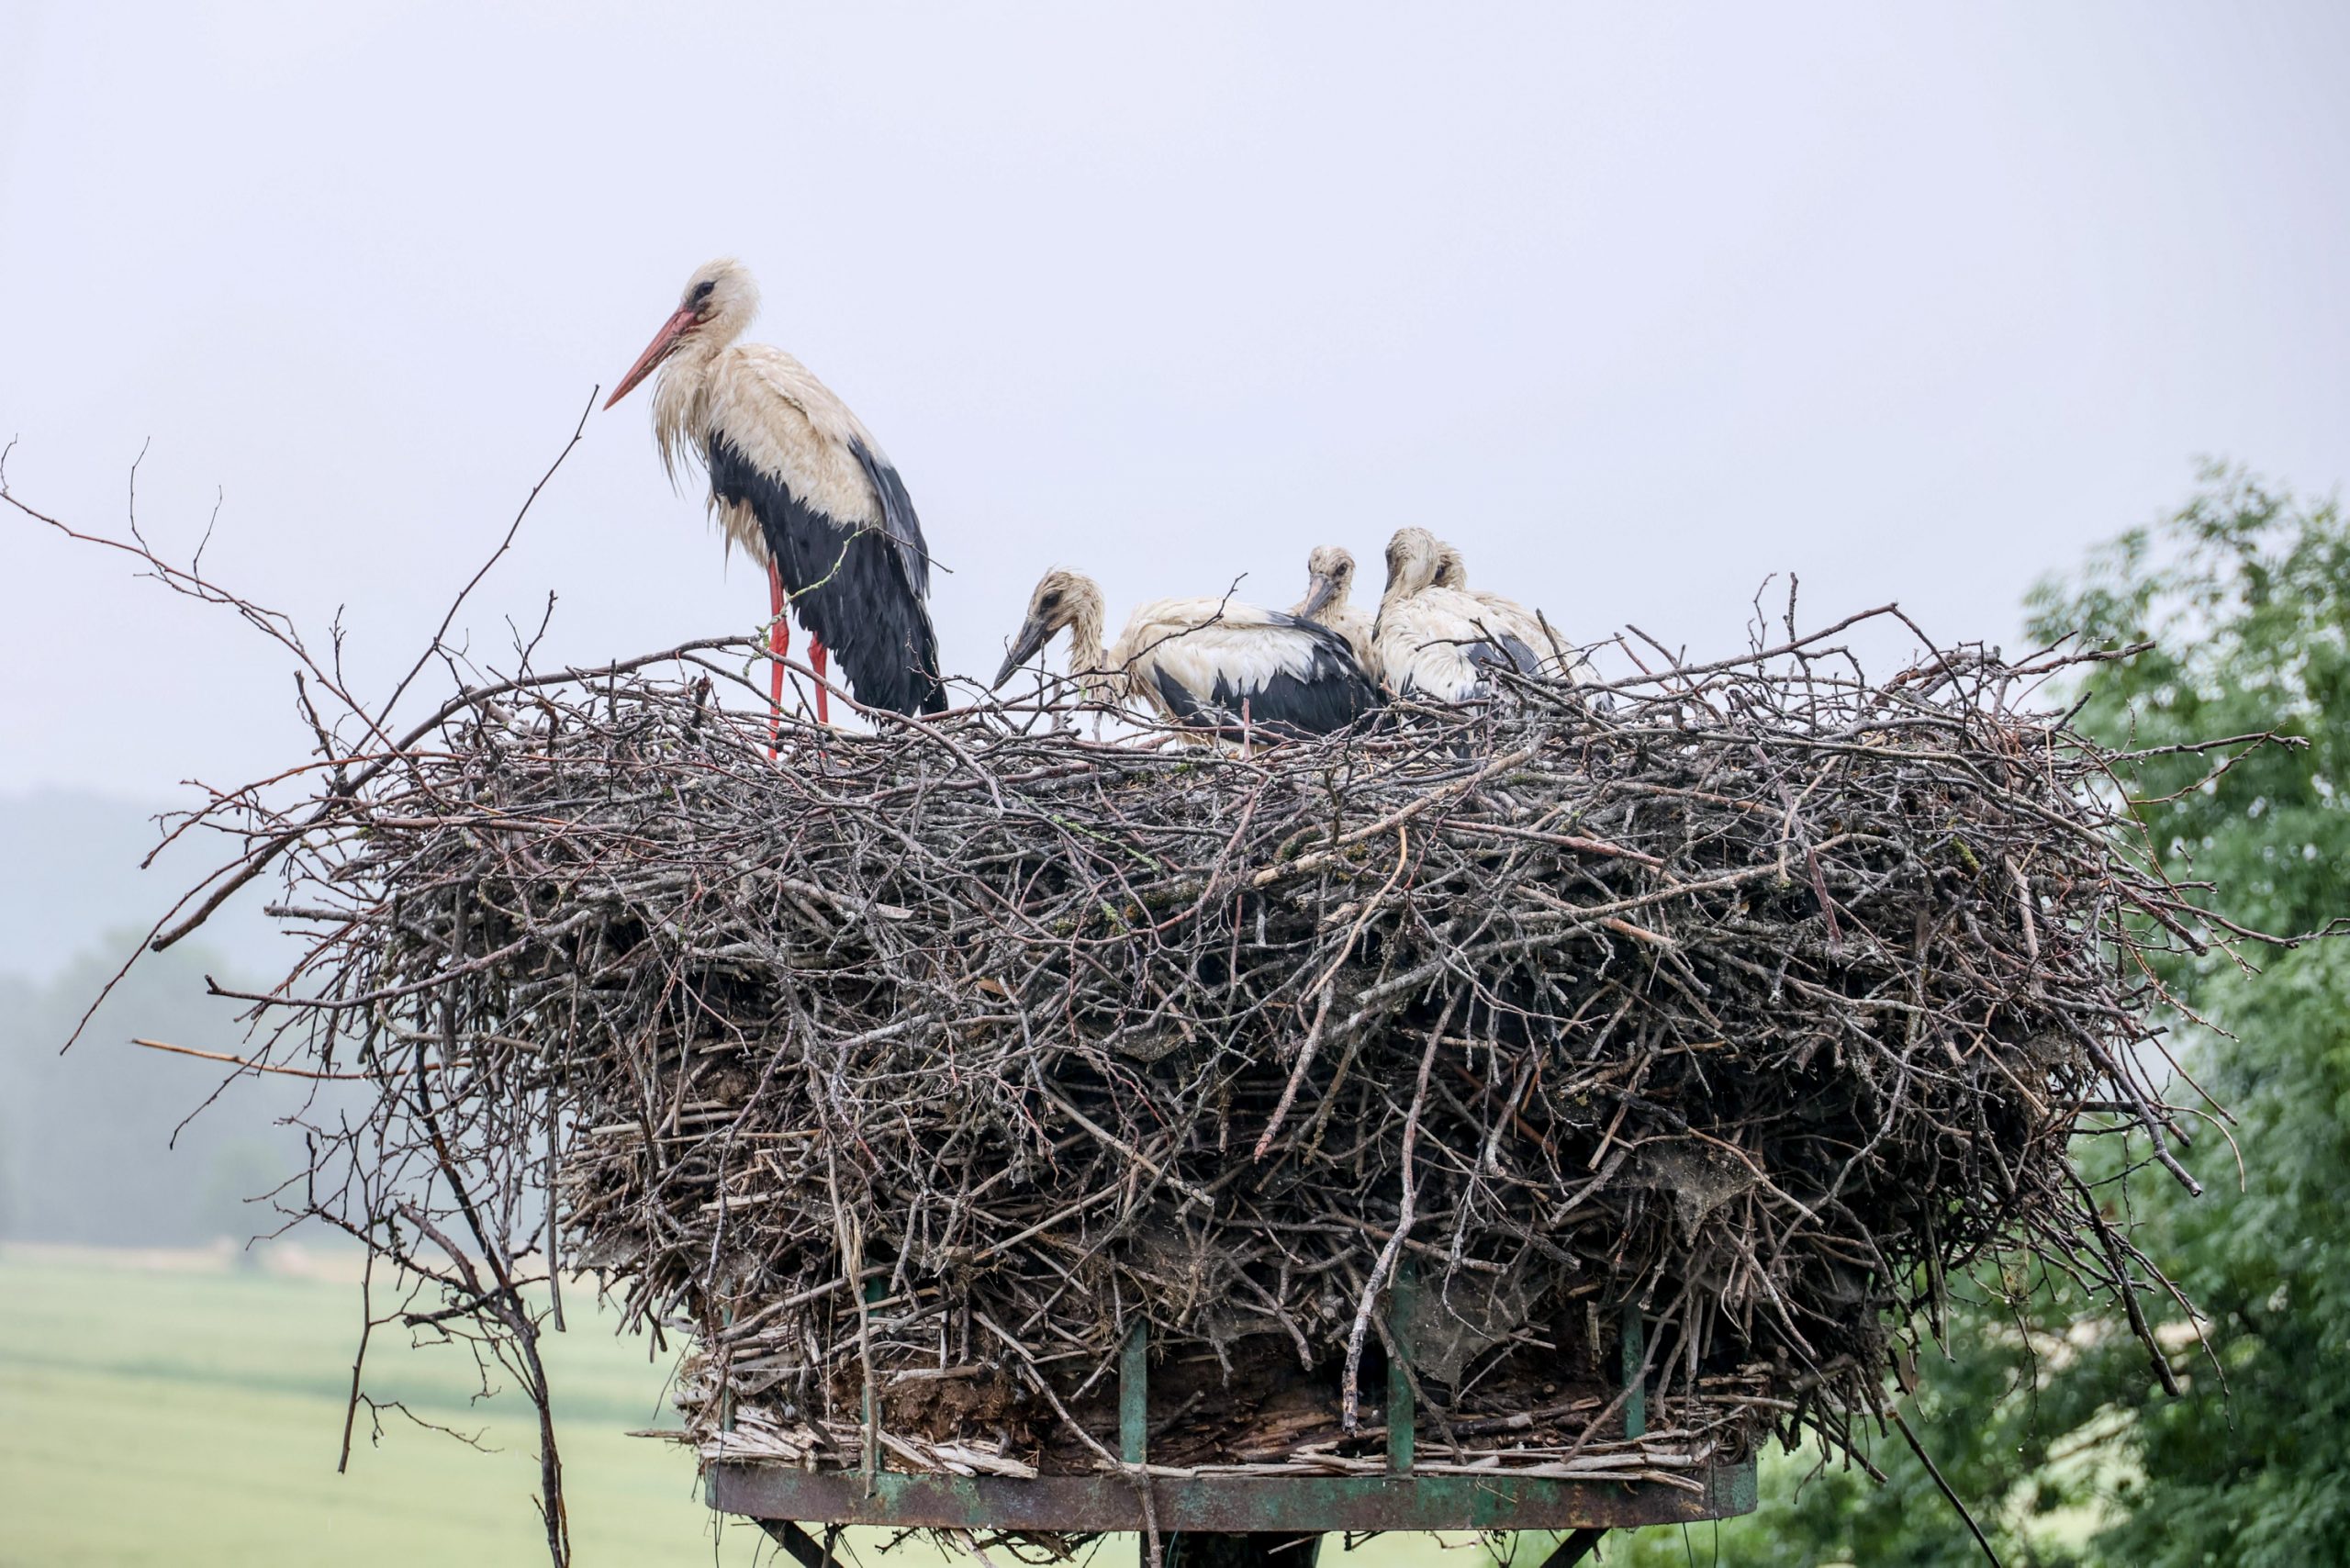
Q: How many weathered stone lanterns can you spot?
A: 0